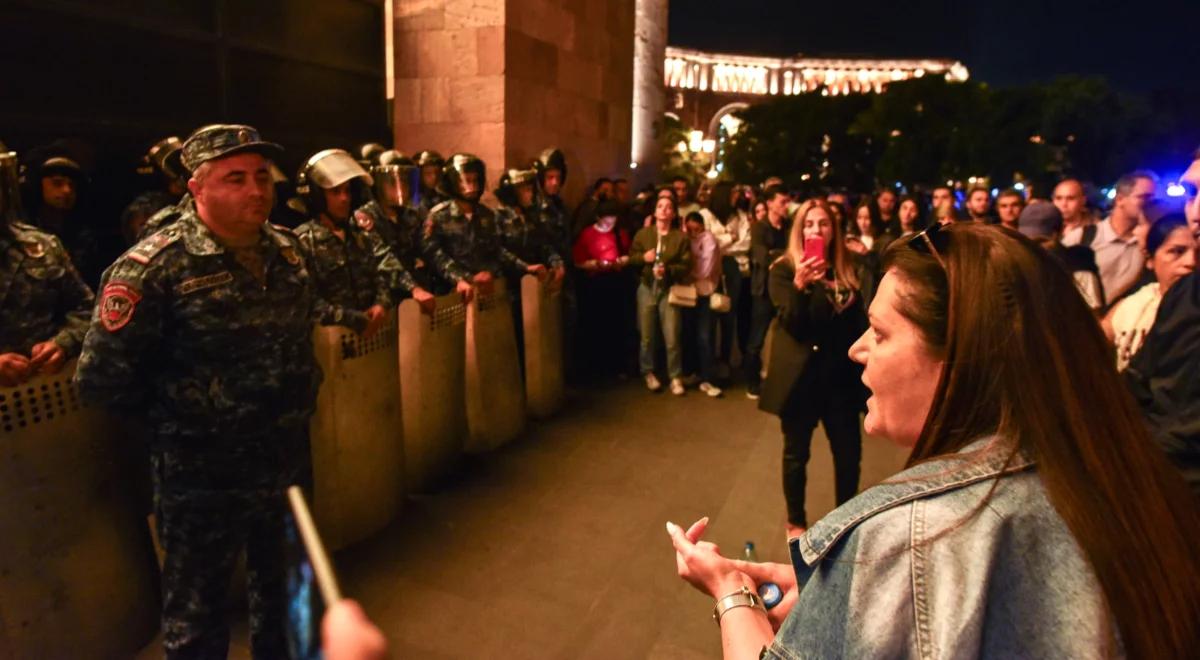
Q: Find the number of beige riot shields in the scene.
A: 5